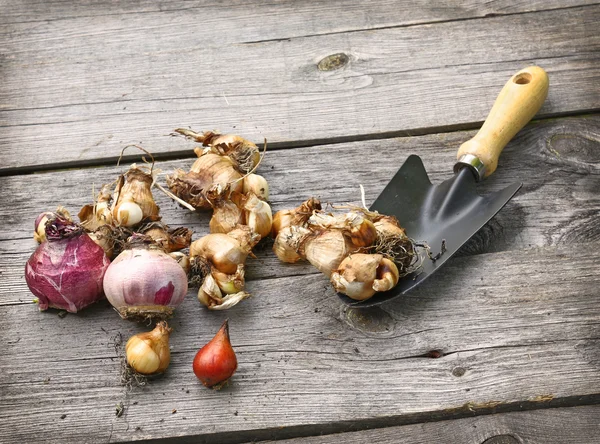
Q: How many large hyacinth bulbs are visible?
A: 2